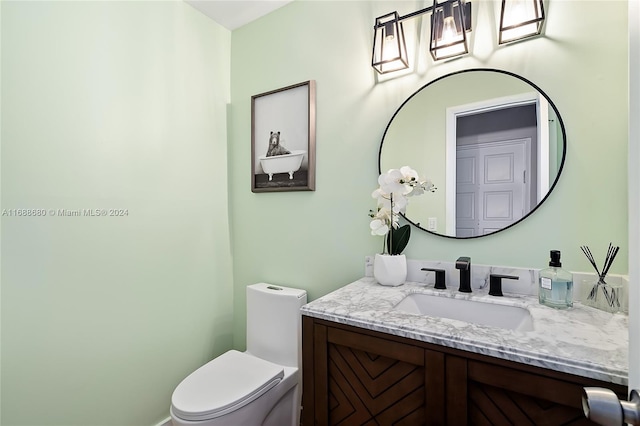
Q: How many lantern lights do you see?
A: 3